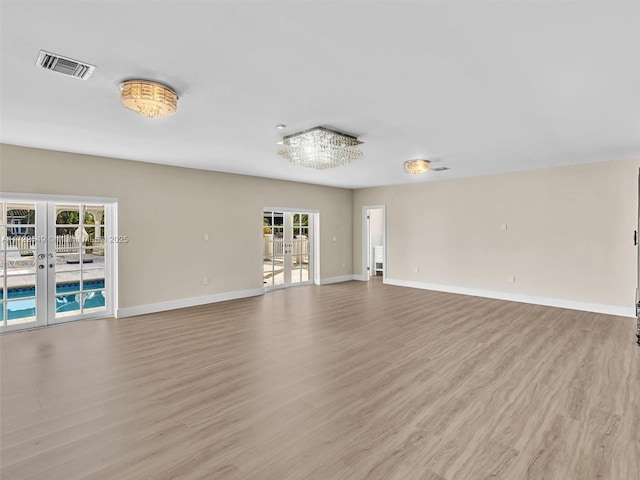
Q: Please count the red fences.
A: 0